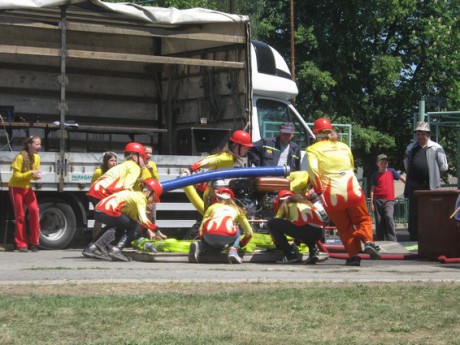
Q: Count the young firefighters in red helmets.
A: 6